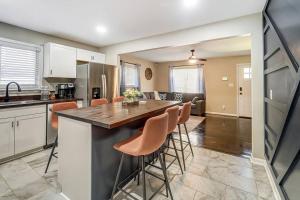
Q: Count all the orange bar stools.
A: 6